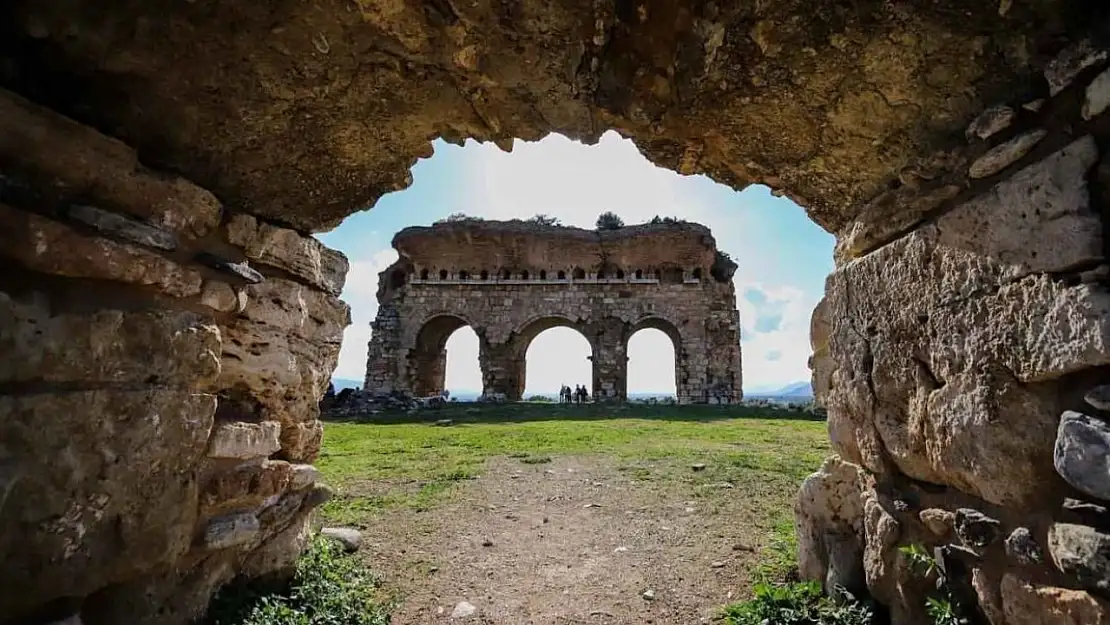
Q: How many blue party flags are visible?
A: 0